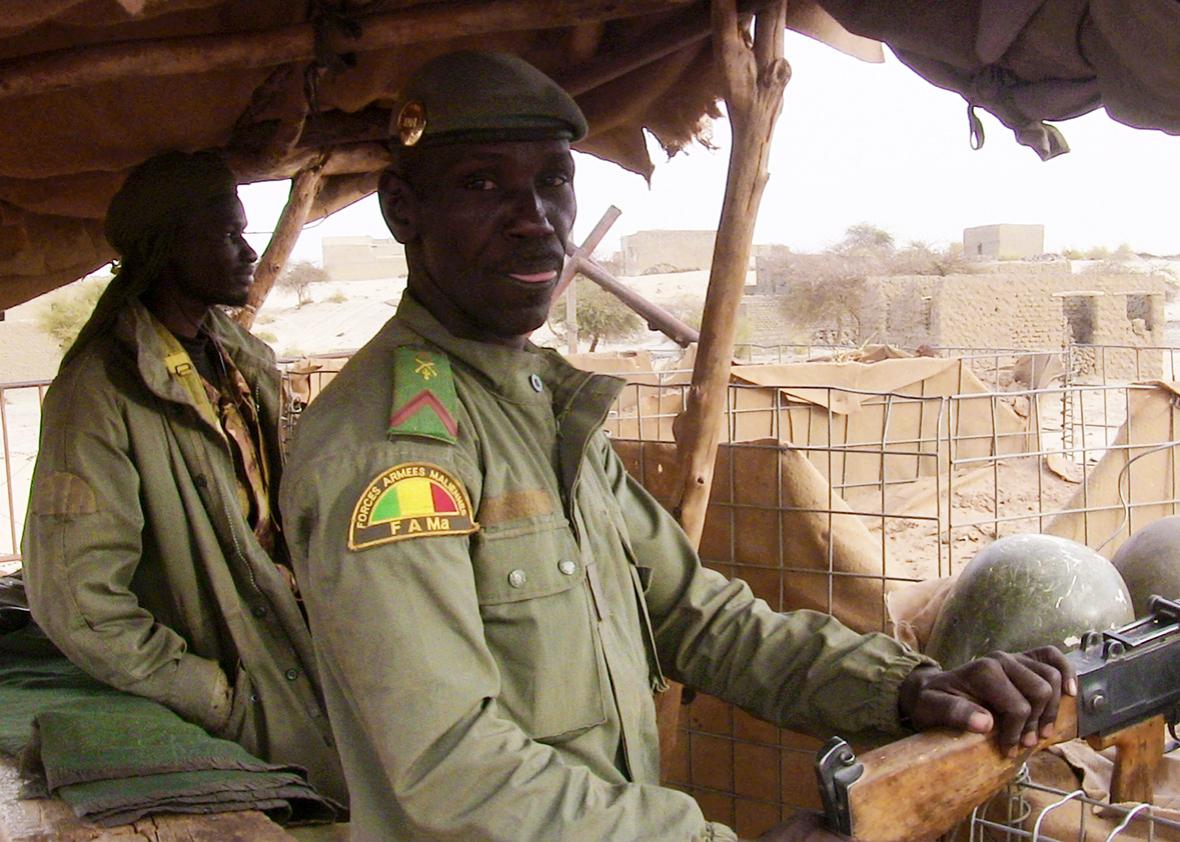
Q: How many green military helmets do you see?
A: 2